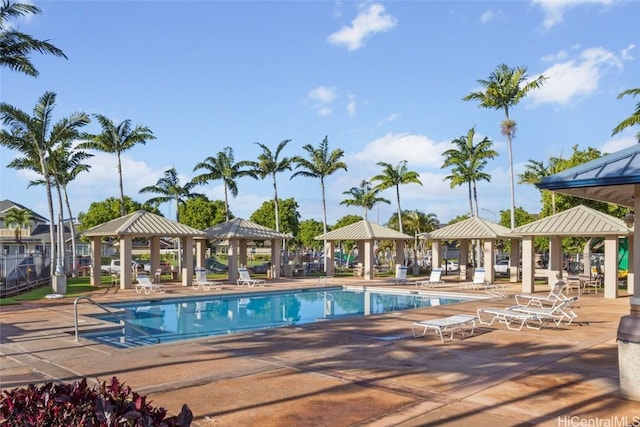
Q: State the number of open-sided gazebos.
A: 5